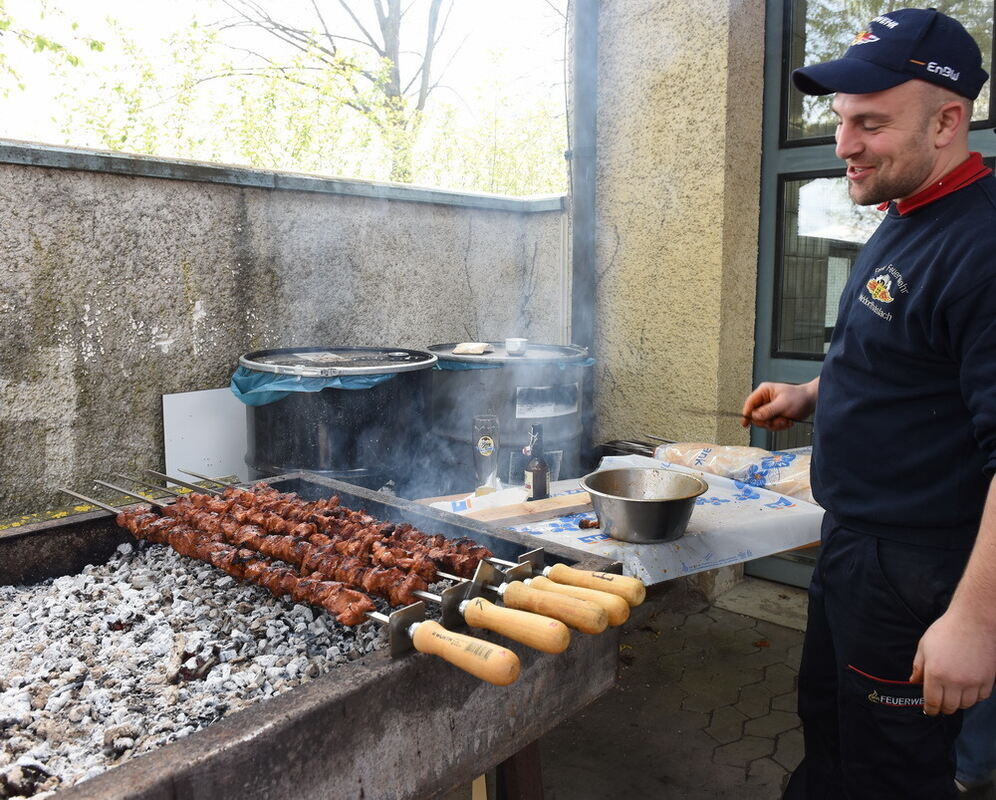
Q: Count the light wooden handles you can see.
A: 5